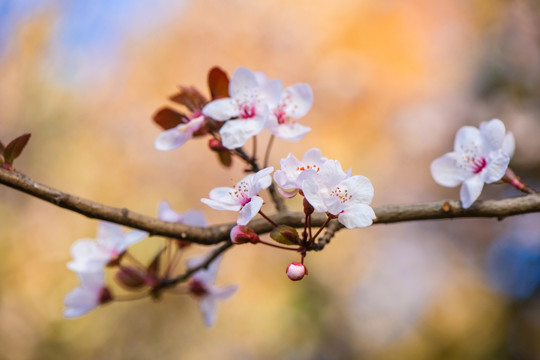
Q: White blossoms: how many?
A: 11